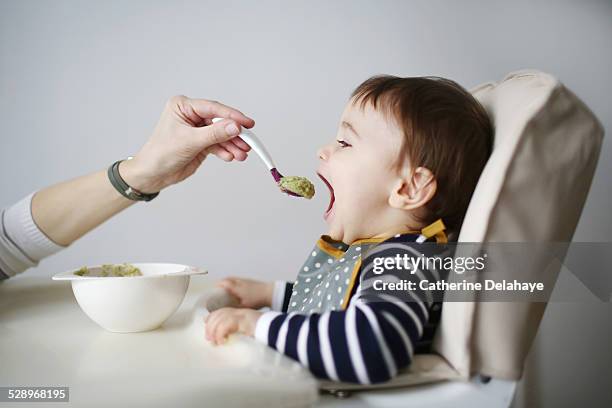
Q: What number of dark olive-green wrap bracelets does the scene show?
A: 1